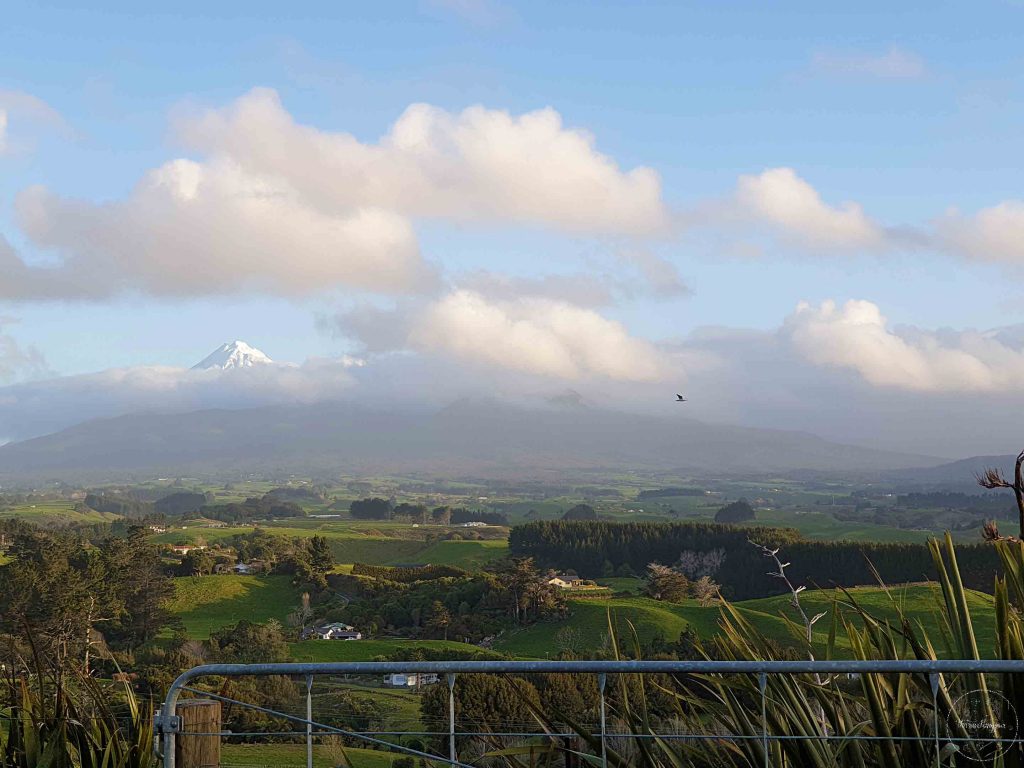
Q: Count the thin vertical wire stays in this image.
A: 5